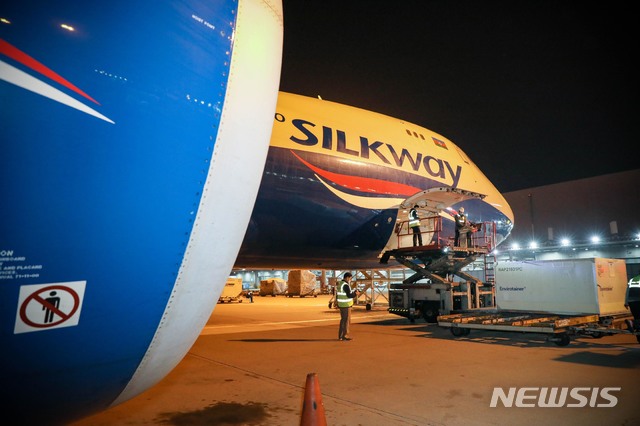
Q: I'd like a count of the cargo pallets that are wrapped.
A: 2